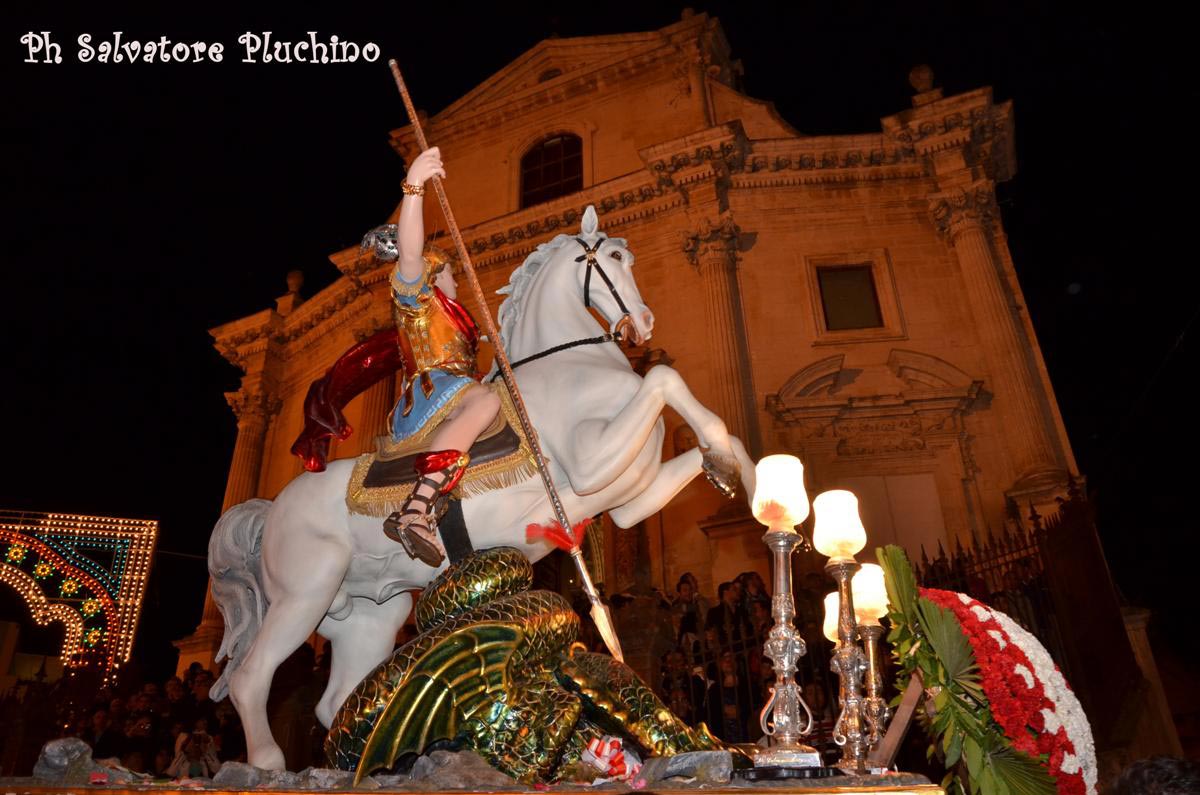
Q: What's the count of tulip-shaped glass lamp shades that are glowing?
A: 4